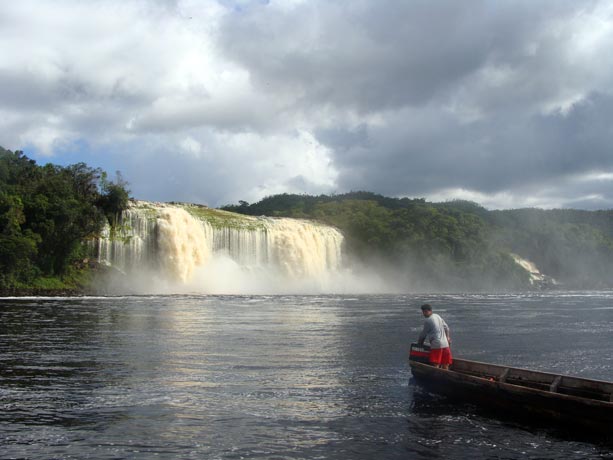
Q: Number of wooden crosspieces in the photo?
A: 2